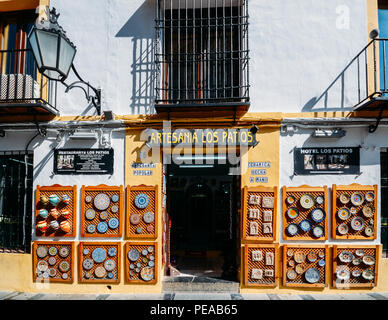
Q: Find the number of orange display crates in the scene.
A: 12